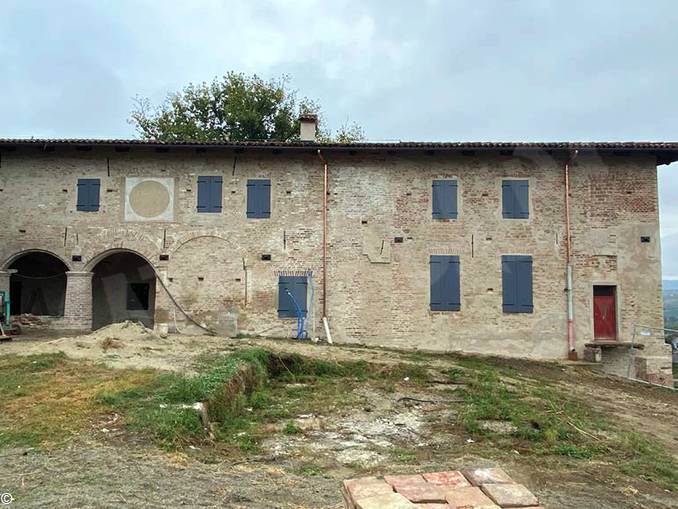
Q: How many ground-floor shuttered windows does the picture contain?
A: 3